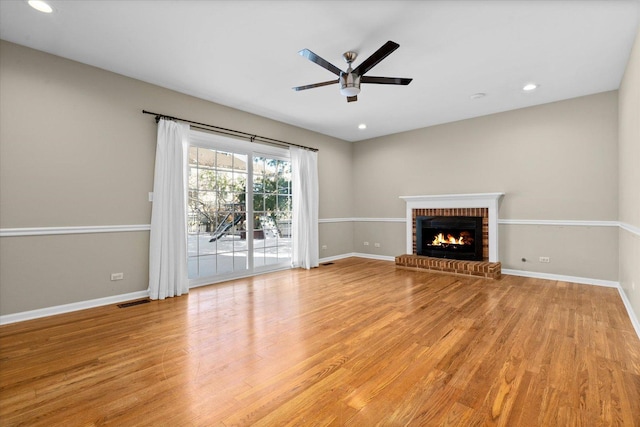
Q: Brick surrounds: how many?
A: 1